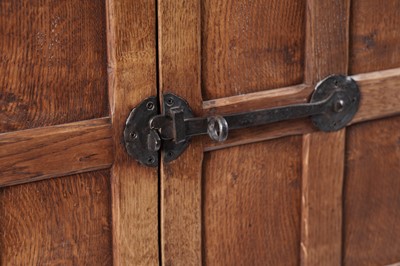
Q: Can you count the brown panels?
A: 6